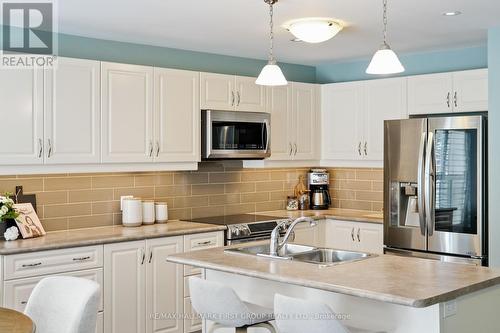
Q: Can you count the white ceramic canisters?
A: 3